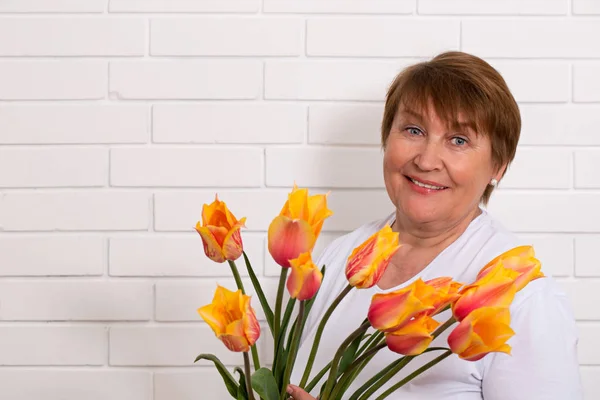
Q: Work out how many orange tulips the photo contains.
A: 11